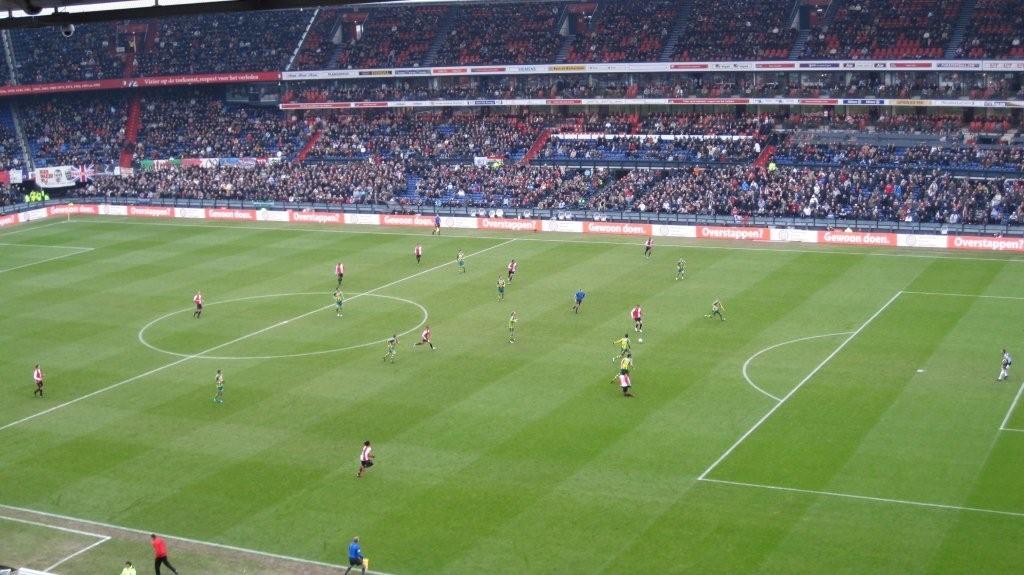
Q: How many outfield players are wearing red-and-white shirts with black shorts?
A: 10